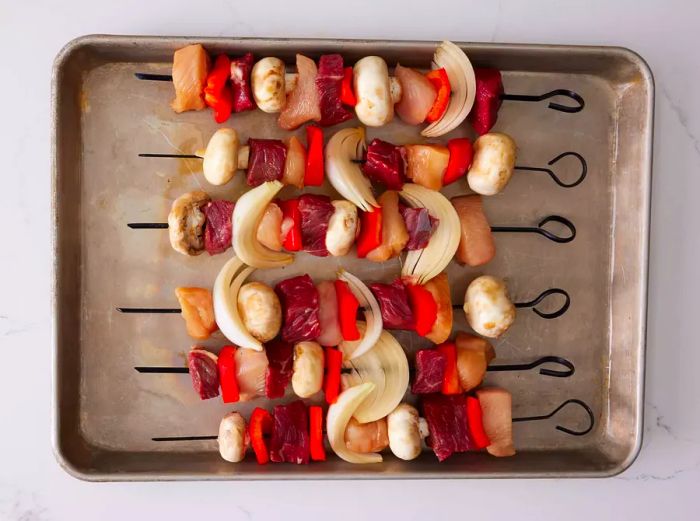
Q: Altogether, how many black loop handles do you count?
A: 6